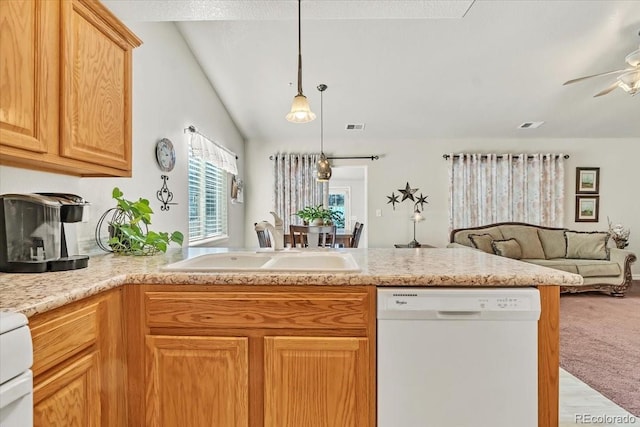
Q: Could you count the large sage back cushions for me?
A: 3